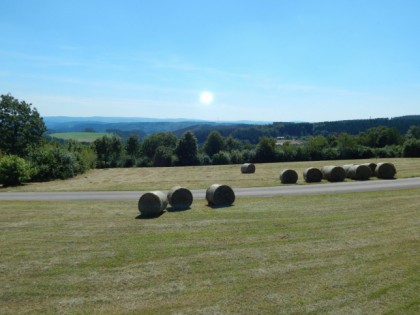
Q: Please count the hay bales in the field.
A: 11